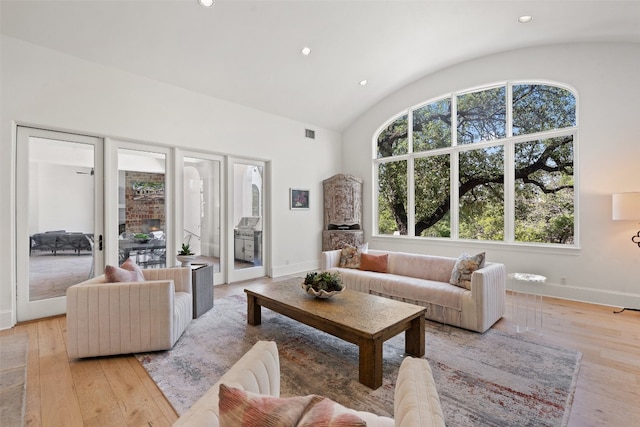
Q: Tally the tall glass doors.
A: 4